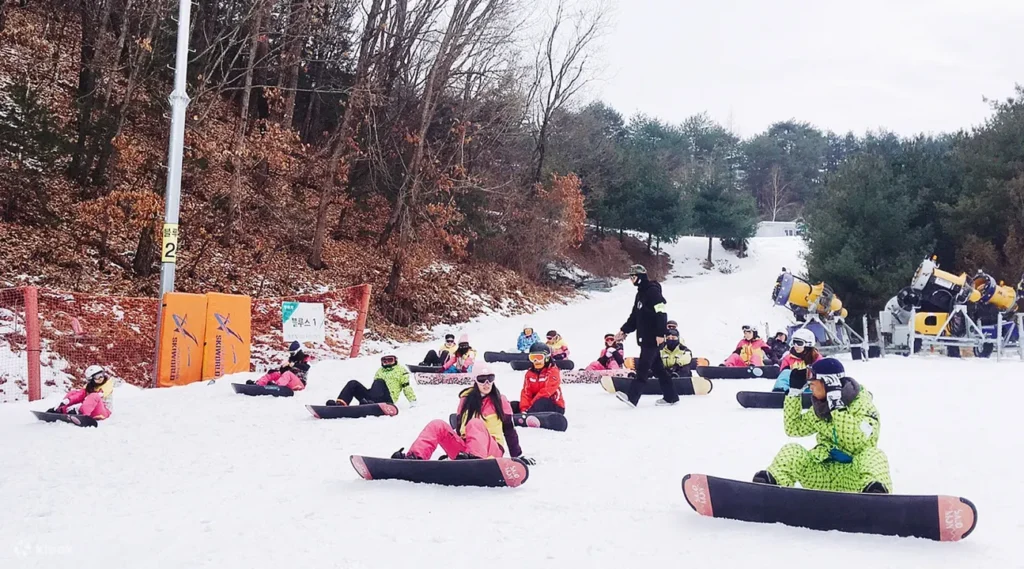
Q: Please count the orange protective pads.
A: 2